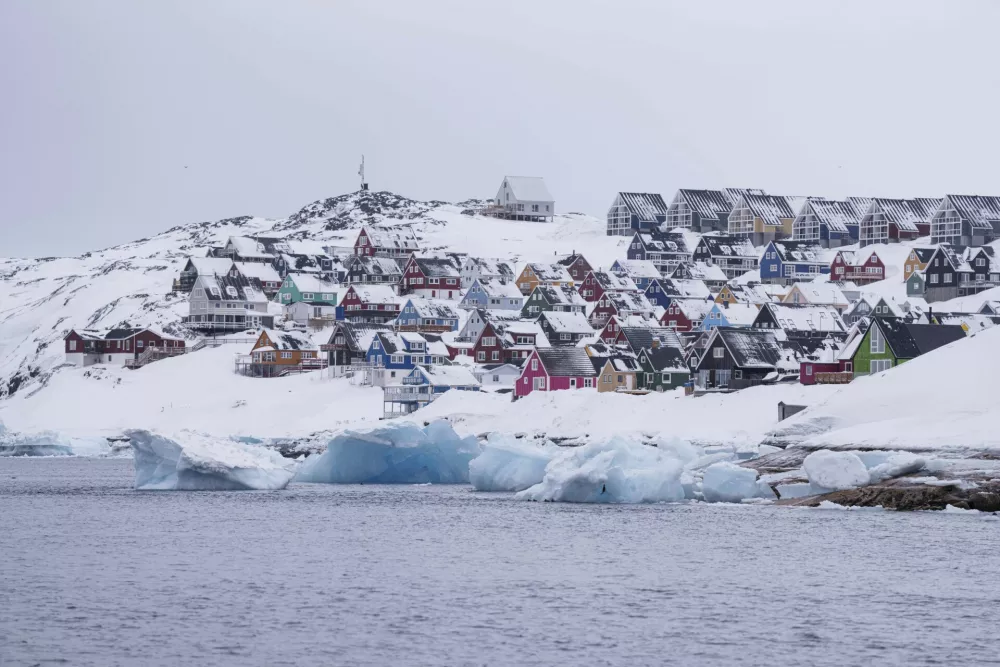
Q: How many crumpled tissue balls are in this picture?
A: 0